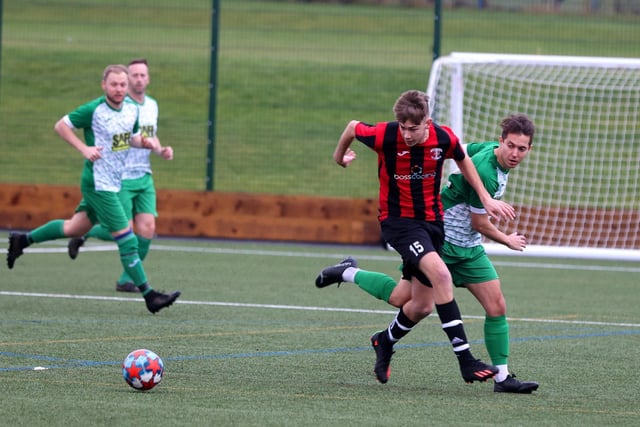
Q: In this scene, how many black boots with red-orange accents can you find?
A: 2